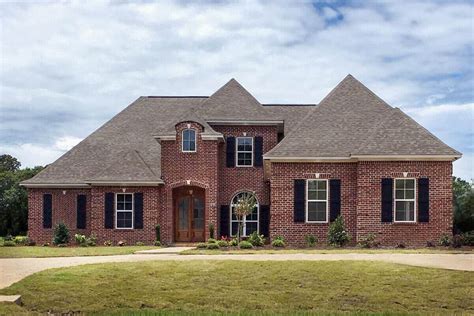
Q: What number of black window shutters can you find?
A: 12